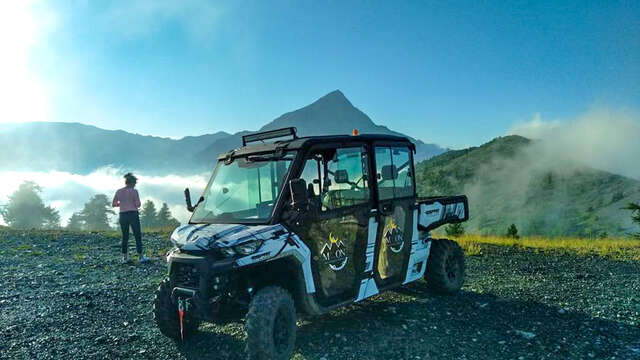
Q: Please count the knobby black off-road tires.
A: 3